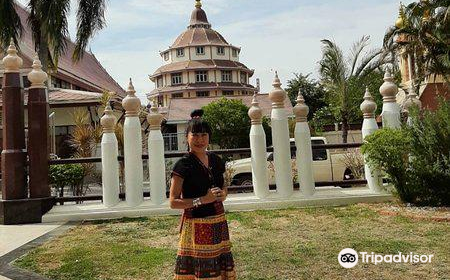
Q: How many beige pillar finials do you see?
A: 11